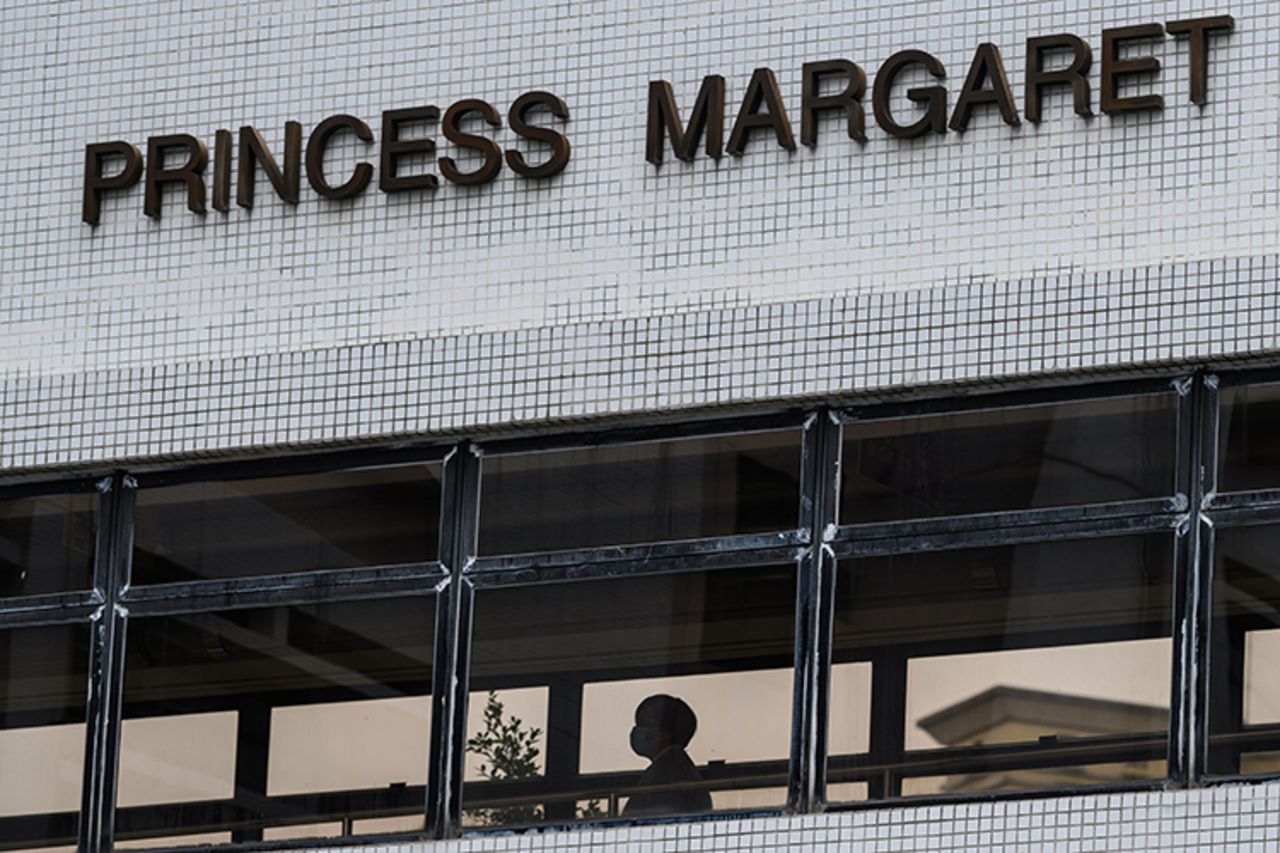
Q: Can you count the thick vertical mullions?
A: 4